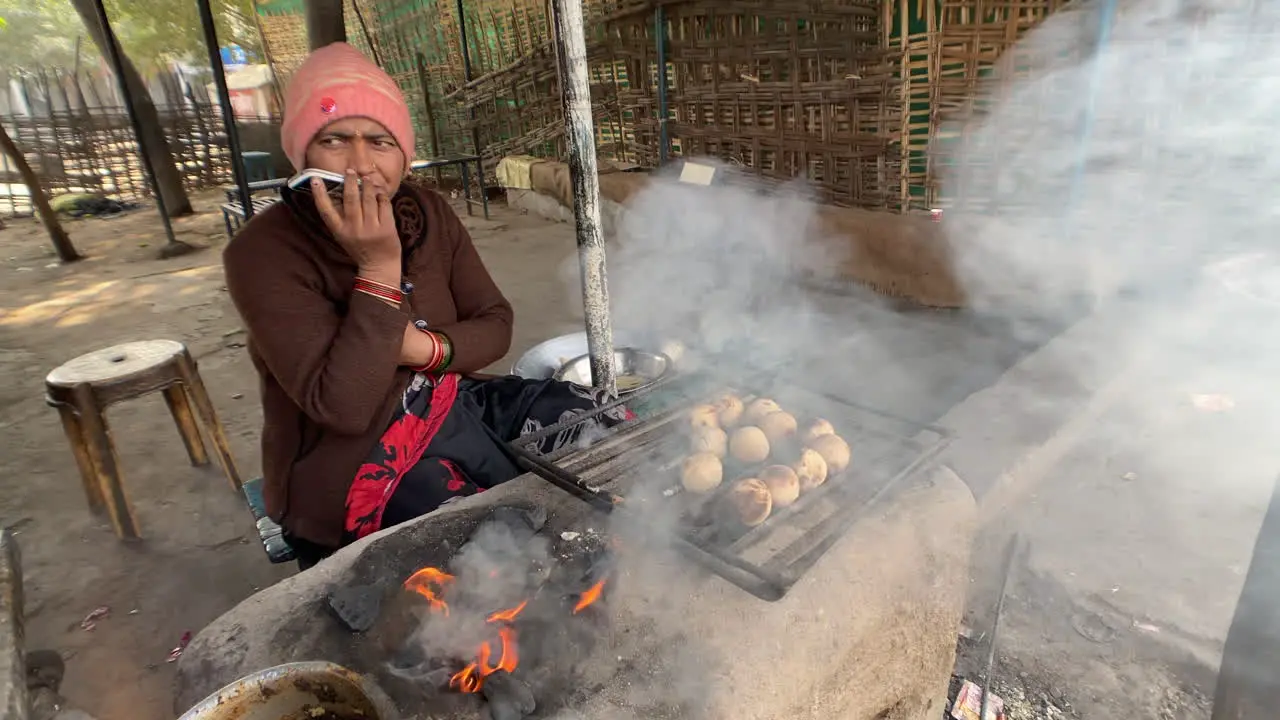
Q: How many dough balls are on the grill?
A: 12